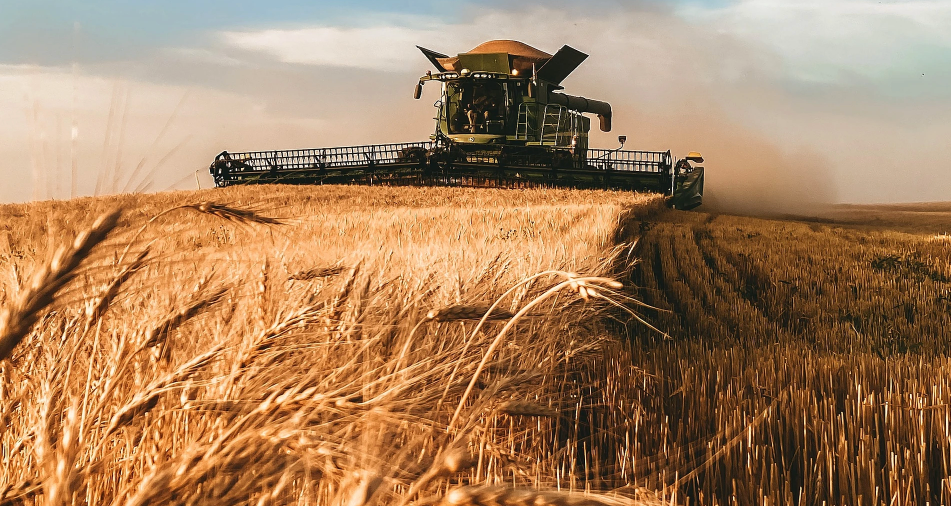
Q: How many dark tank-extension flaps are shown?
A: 2